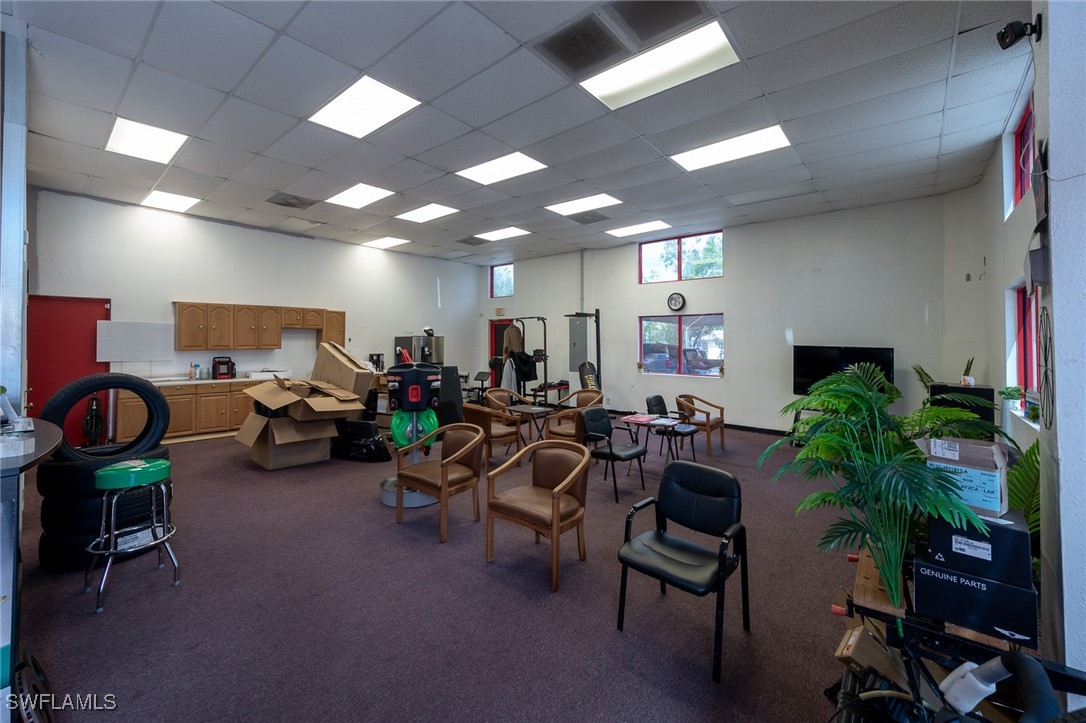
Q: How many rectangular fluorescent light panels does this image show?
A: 12